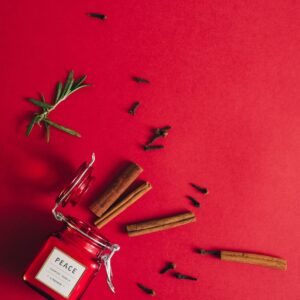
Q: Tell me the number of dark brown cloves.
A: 12